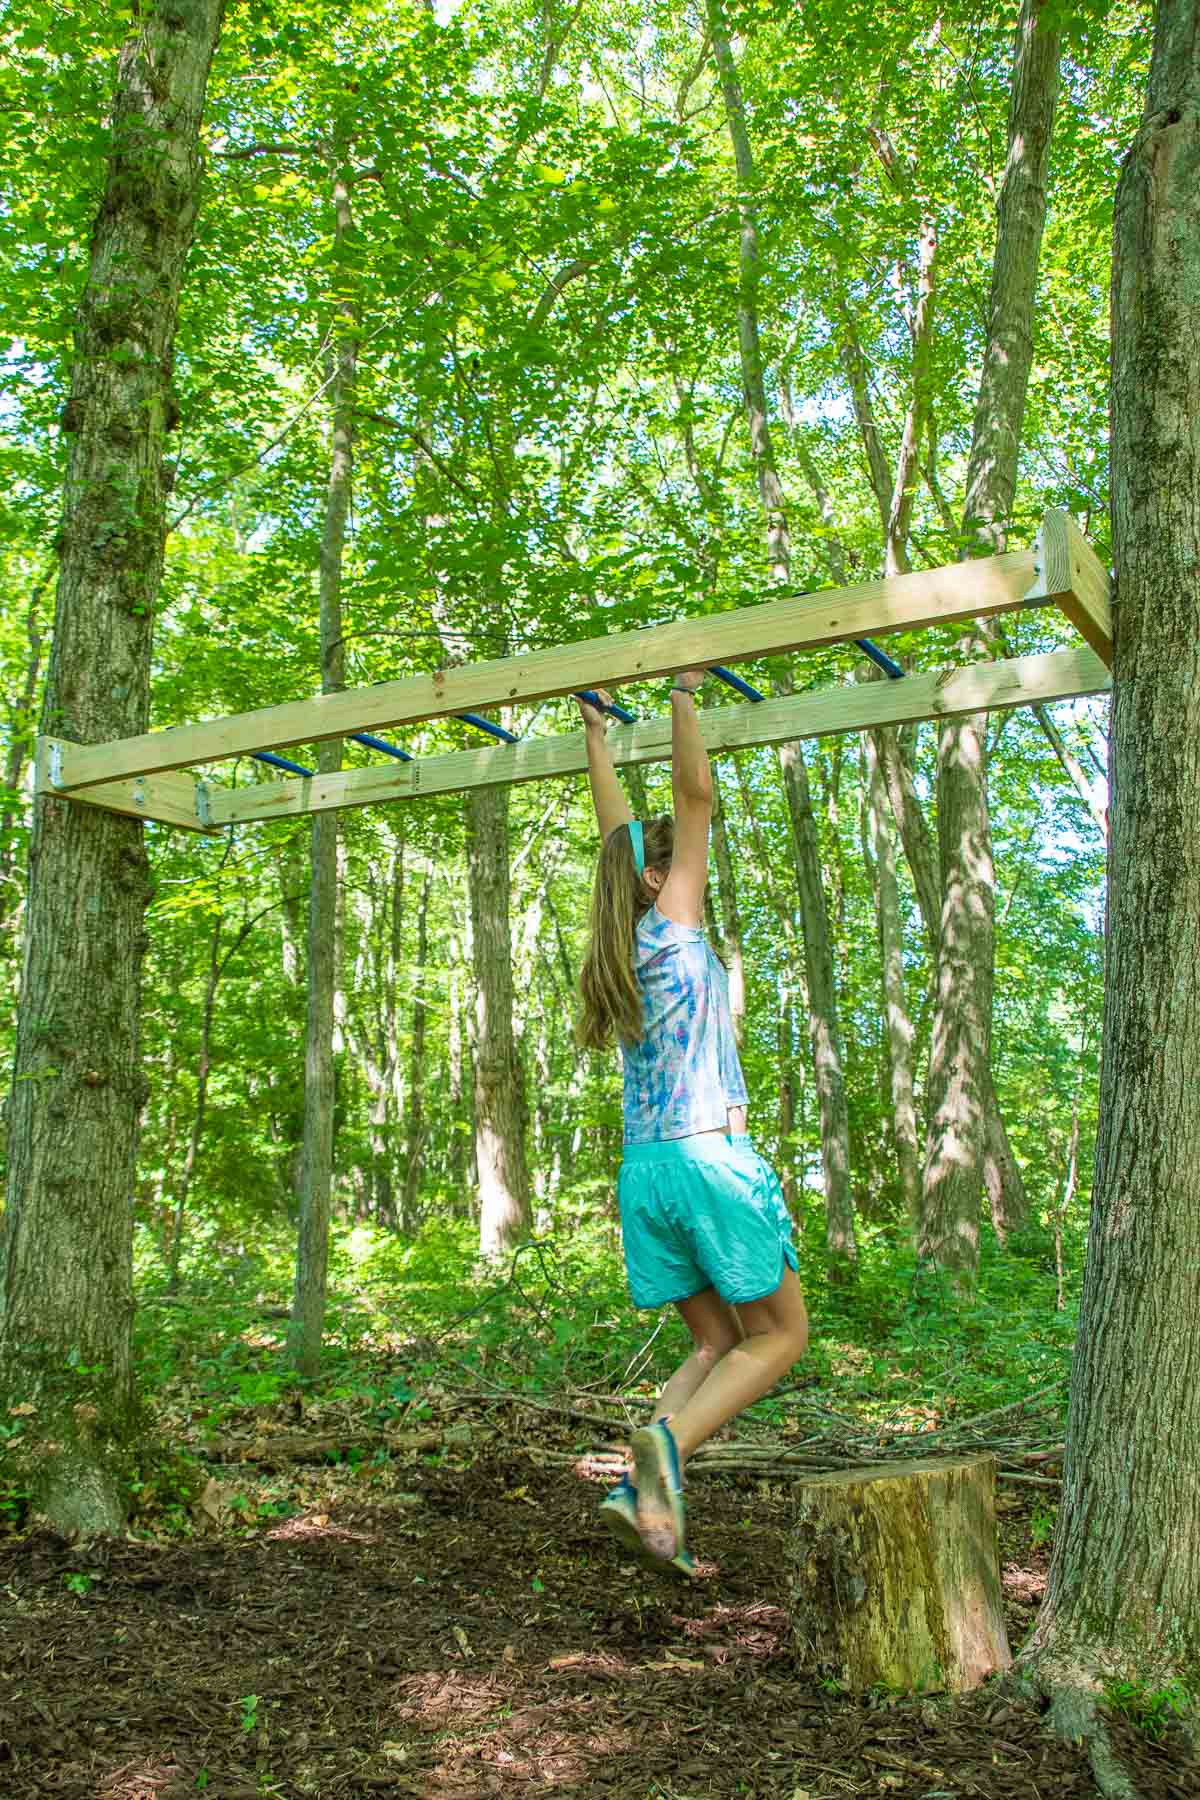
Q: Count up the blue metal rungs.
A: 6